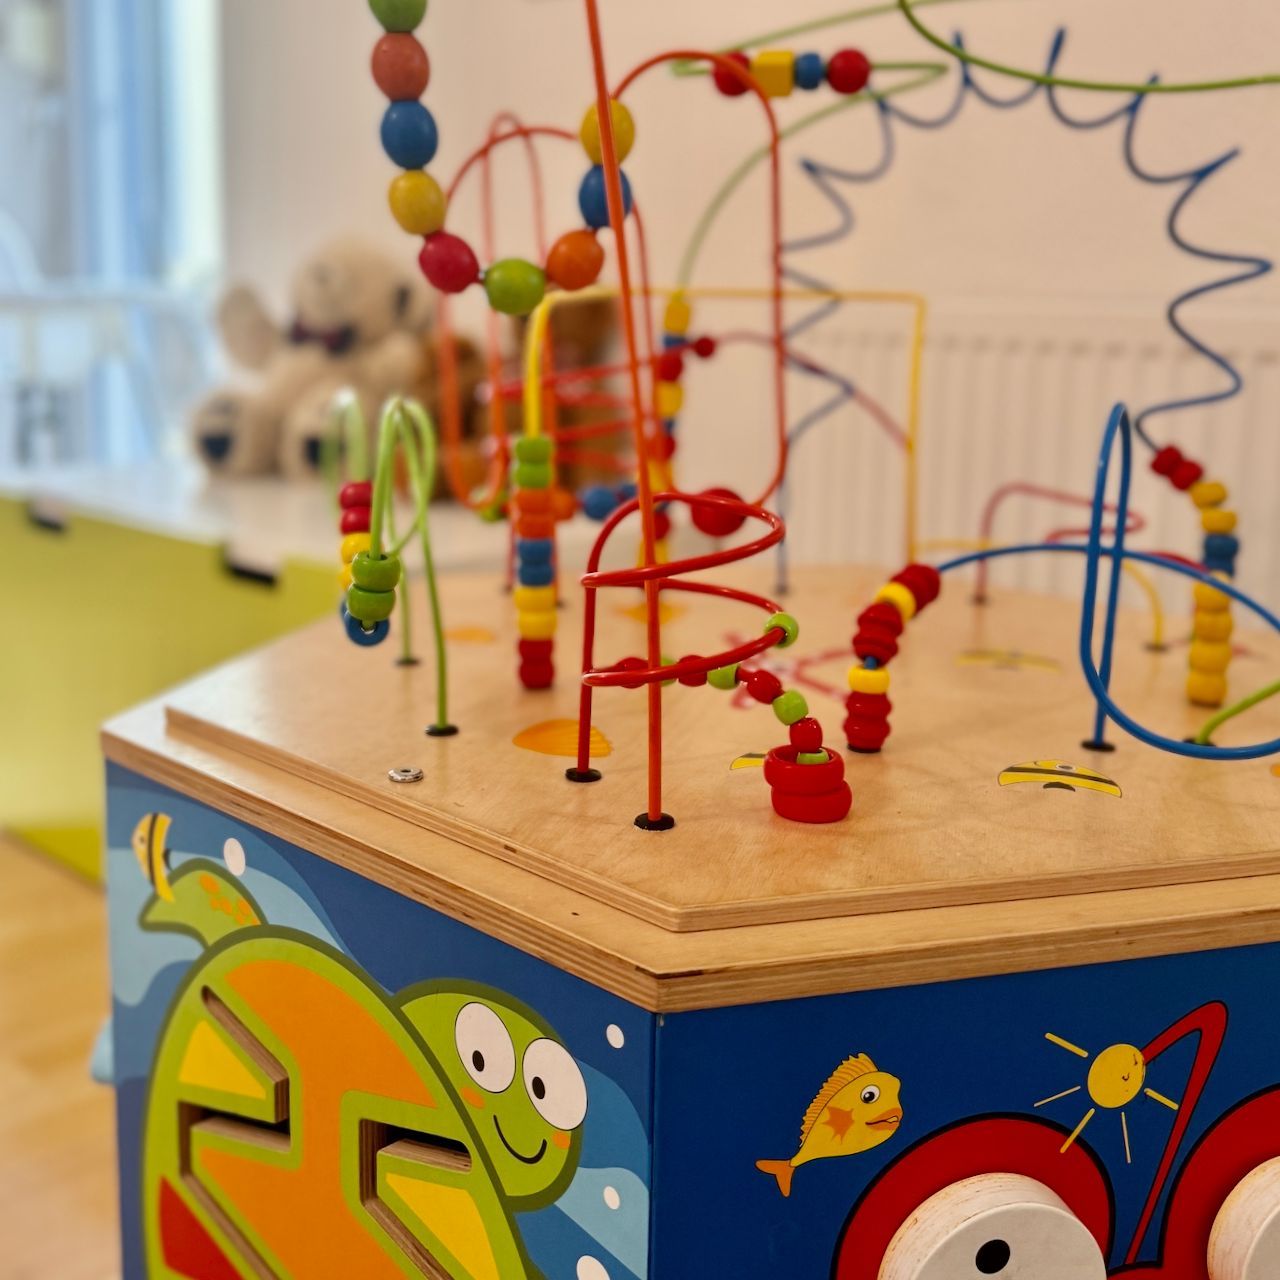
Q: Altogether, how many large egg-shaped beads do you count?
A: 9